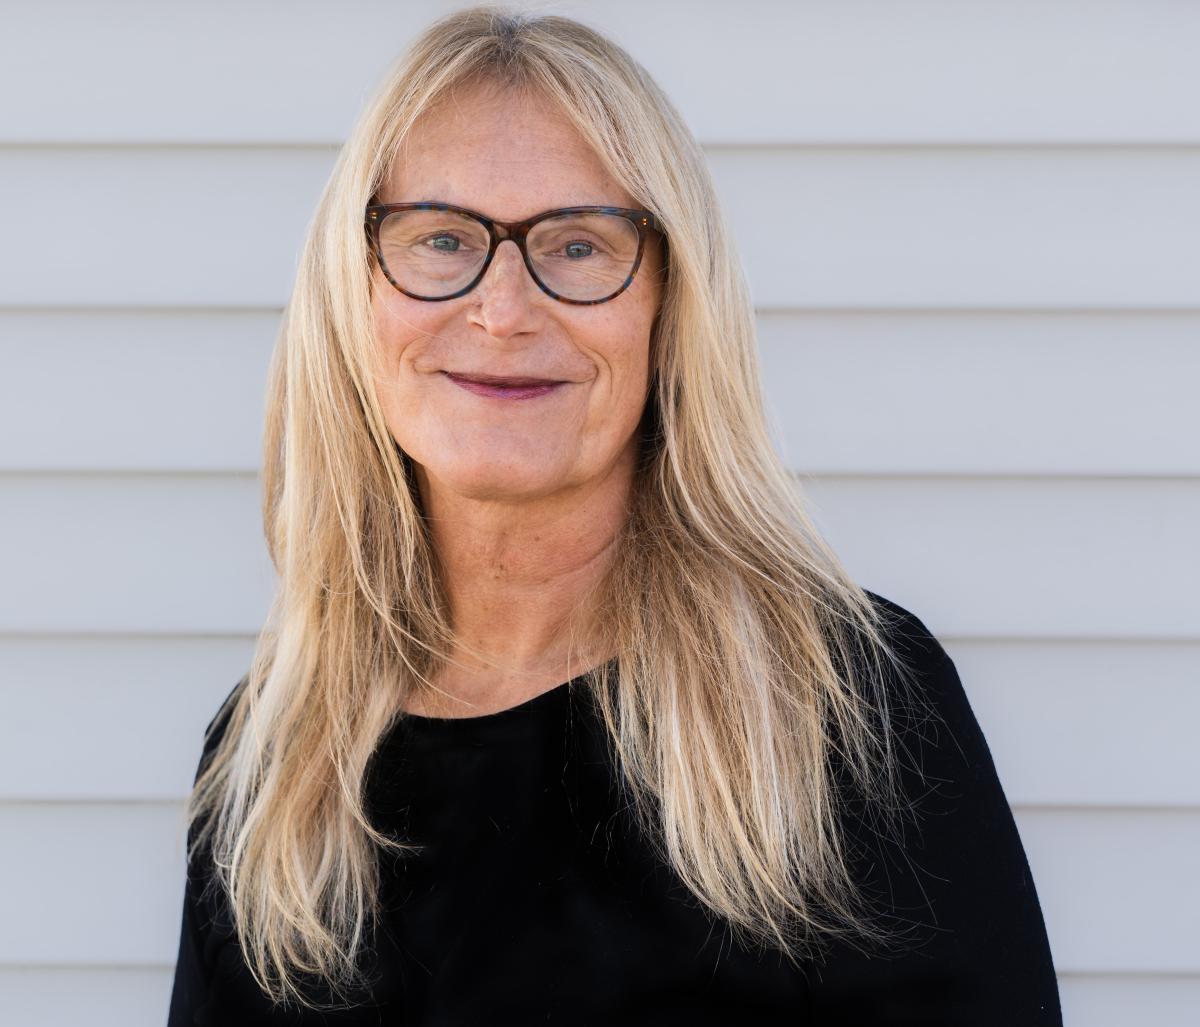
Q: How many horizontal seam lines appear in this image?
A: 6